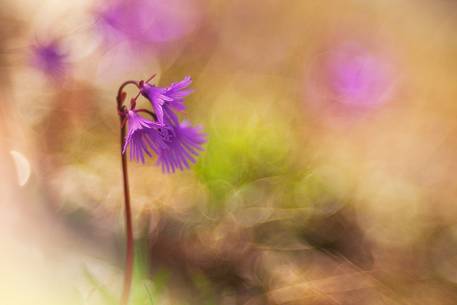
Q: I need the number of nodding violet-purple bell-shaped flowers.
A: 3